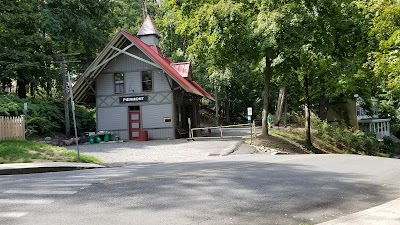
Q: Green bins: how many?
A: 3